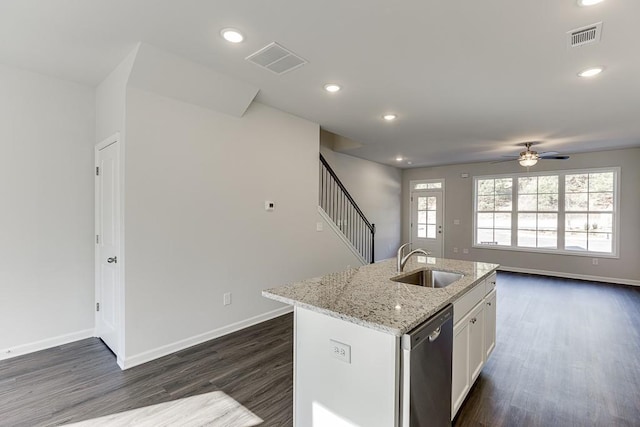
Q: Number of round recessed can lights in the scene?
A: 6